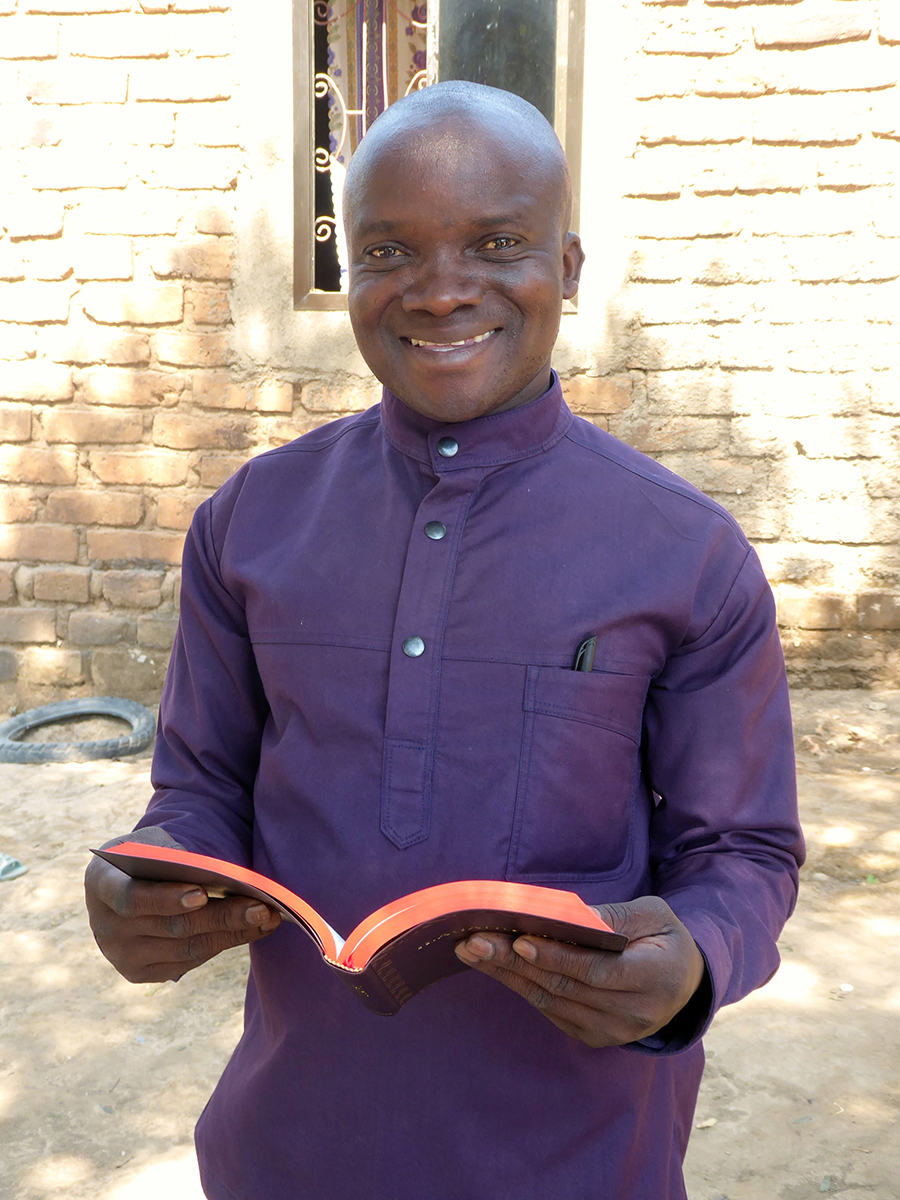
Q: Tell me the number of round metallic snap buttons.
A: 3